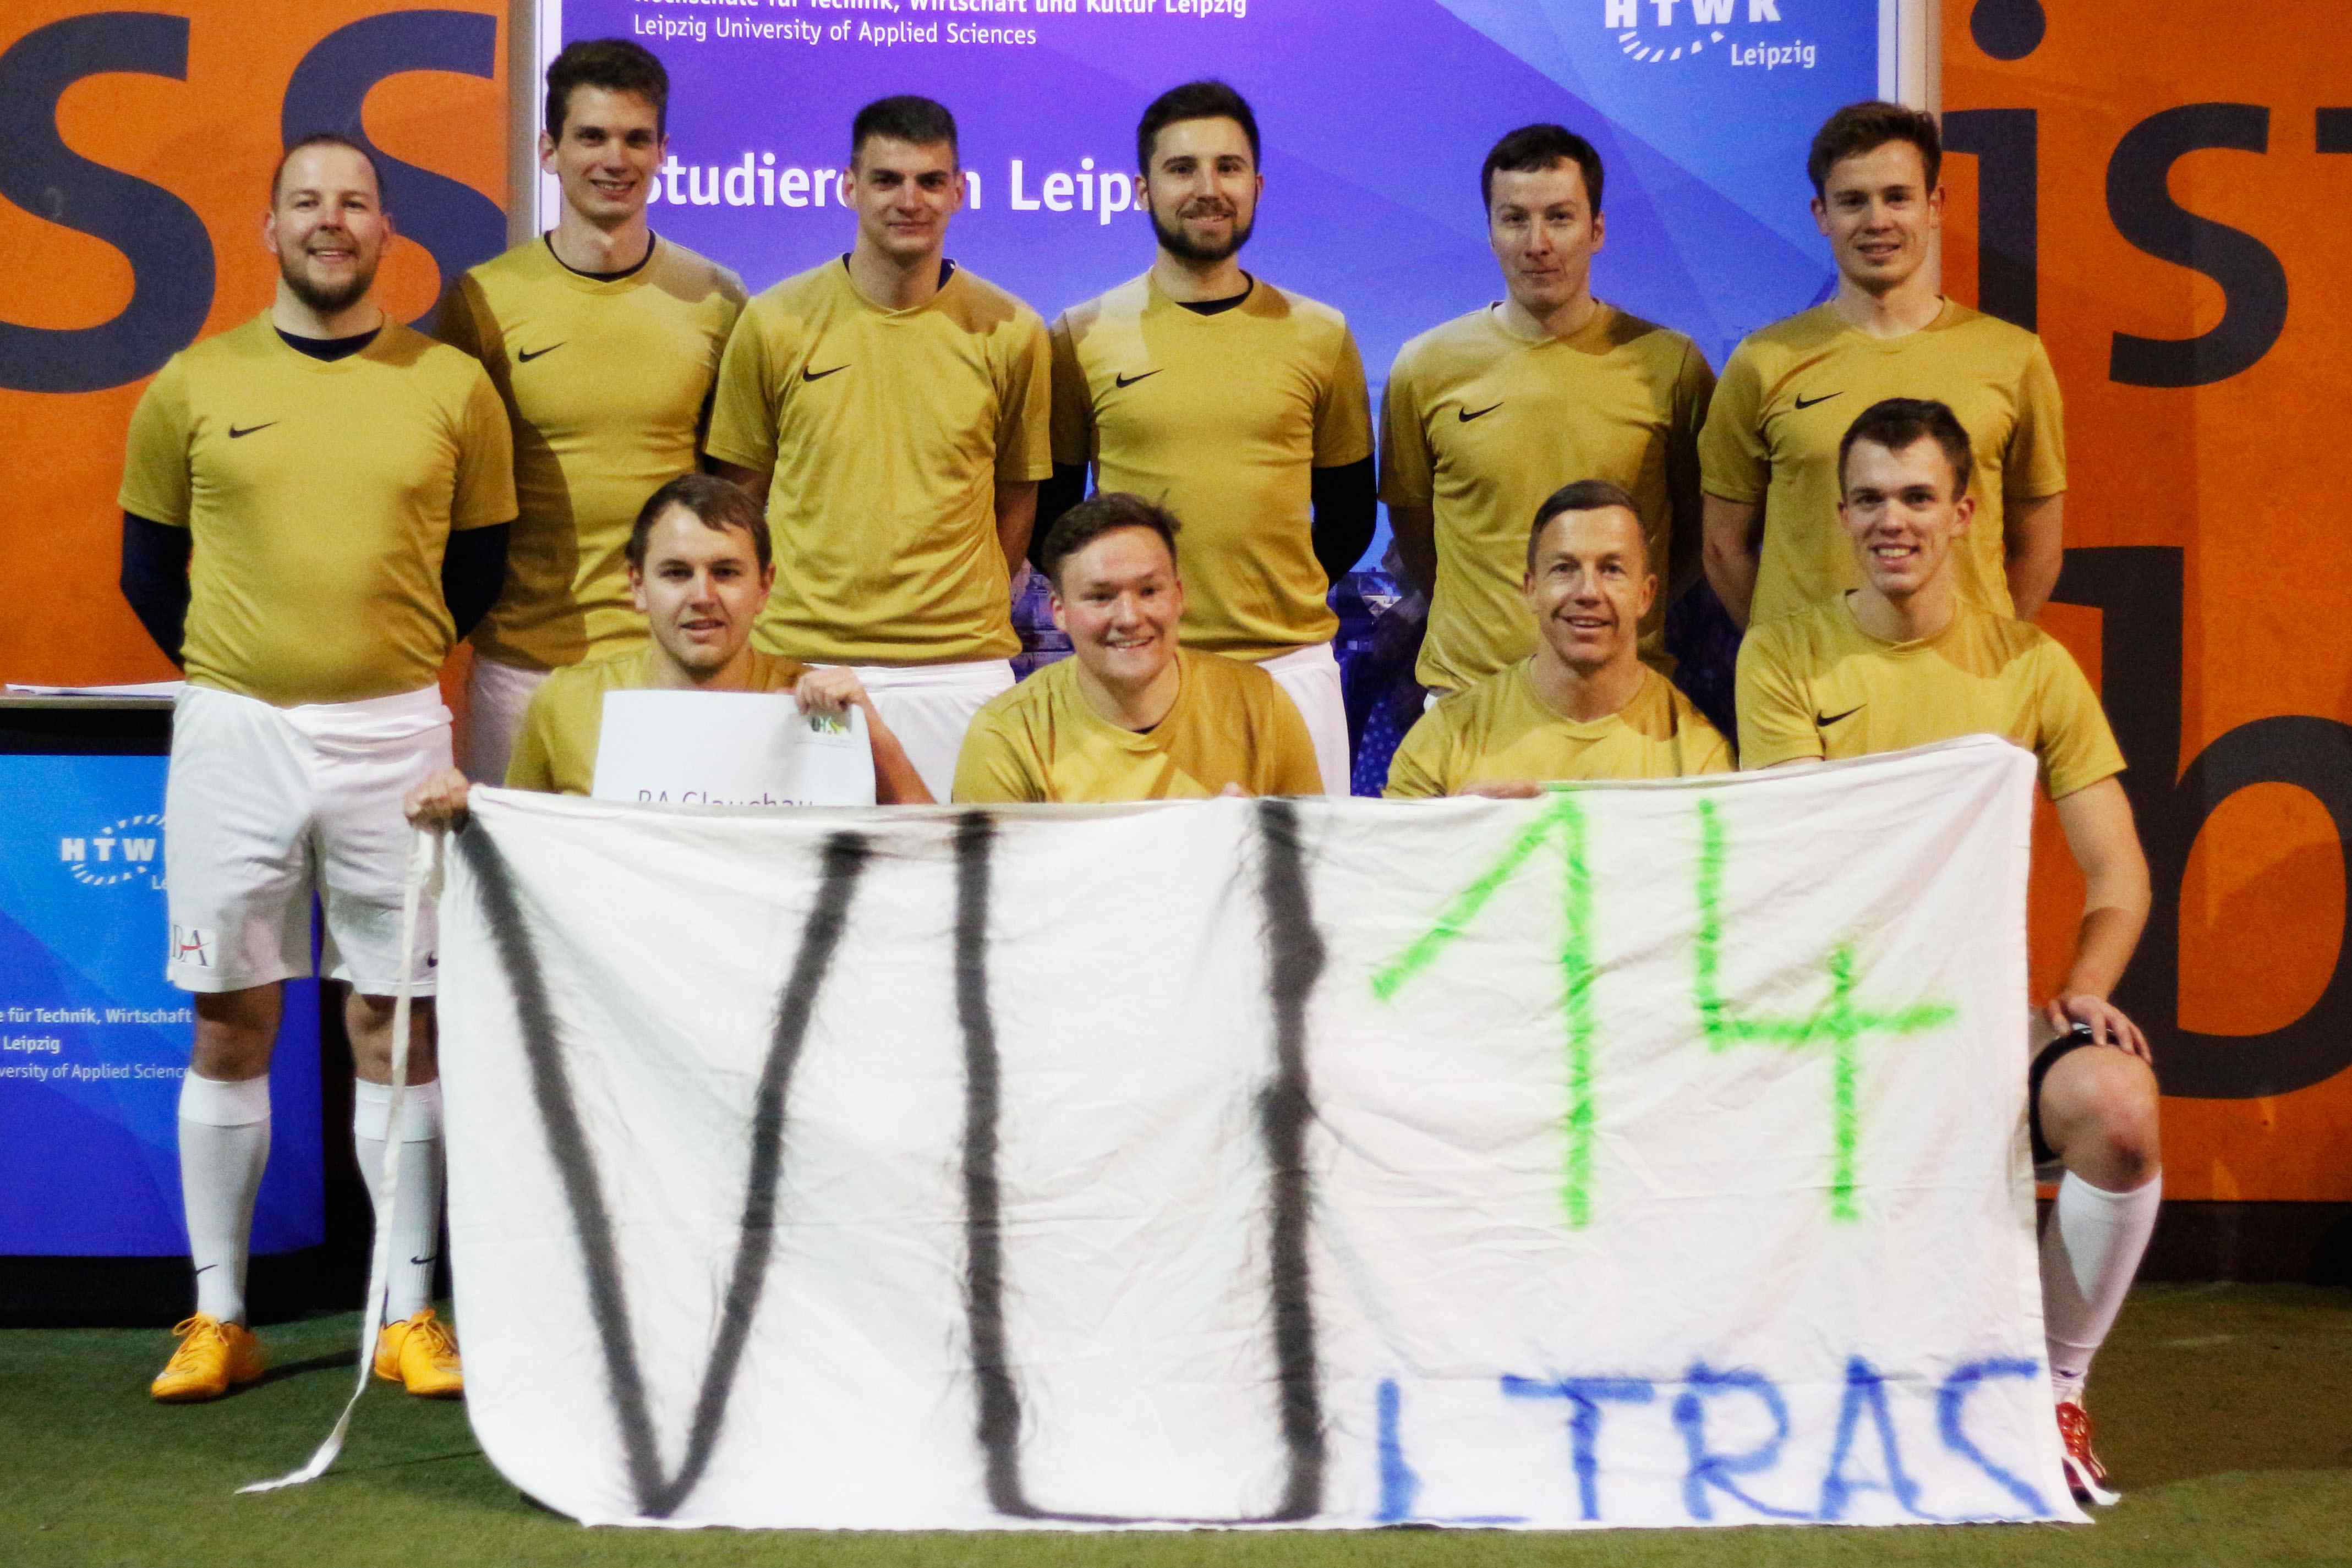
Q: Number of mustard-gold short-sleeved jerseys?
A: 10